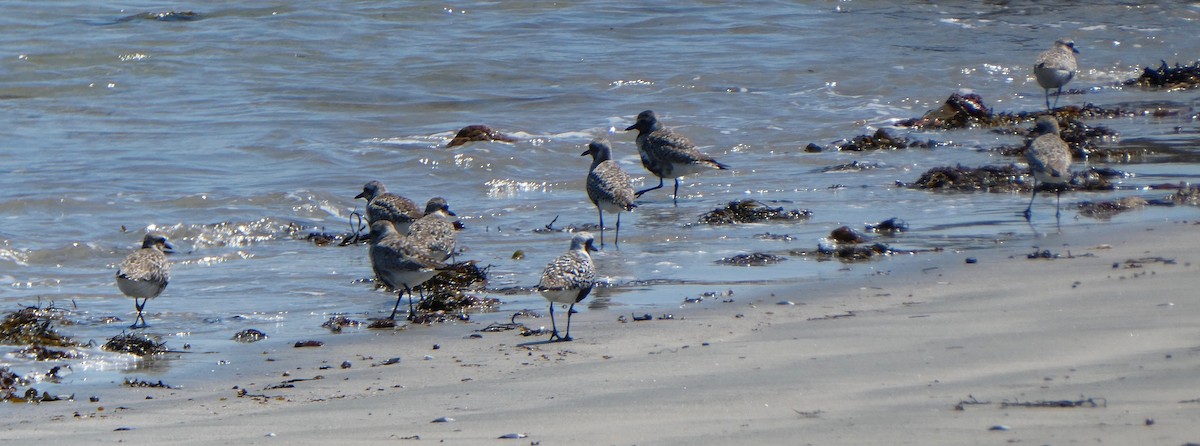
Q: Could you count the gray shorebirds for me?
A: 9